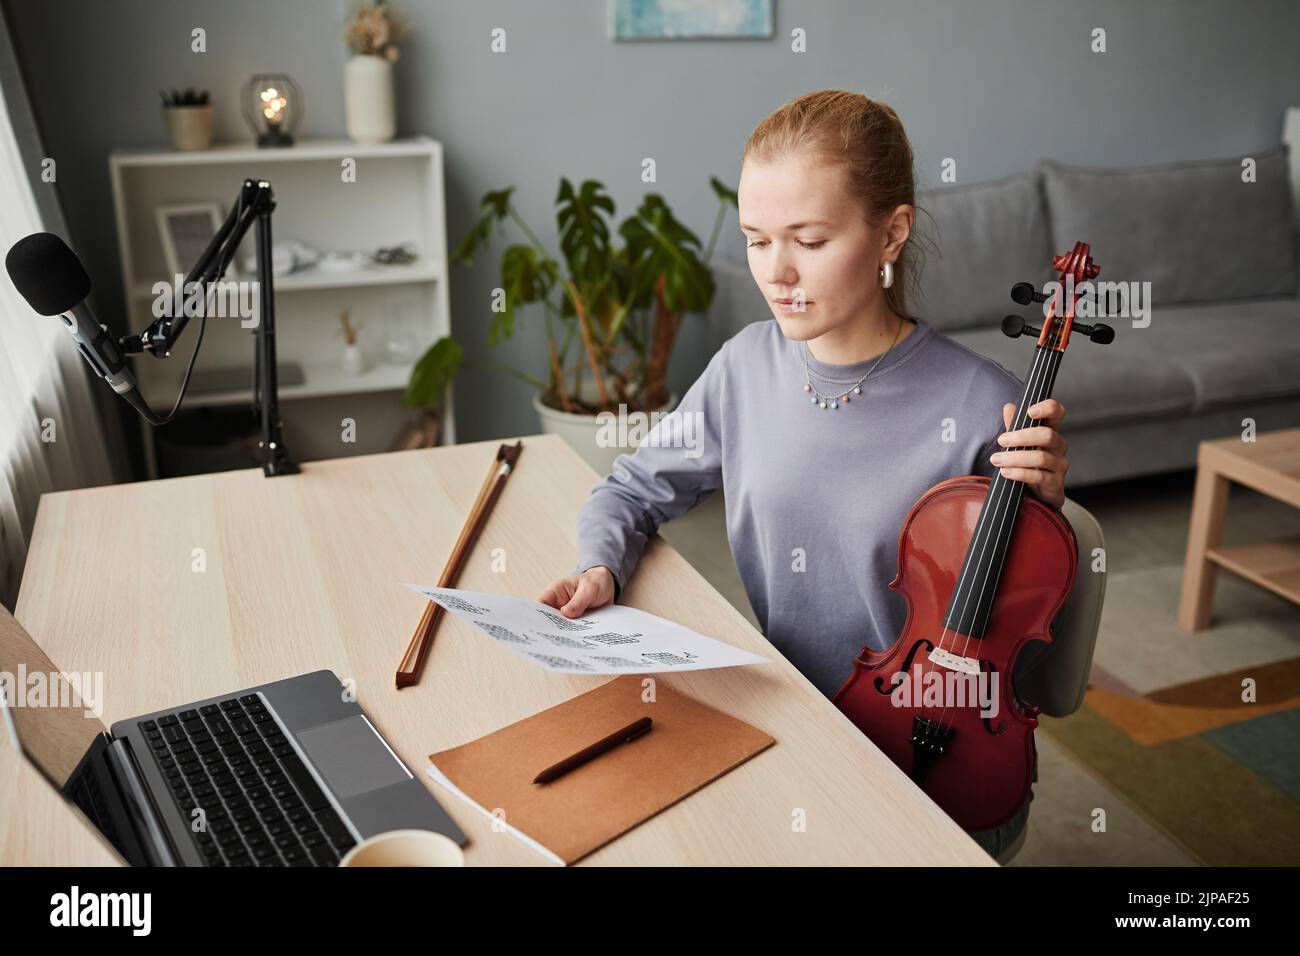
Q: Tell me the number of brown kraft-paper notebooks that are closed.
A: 1